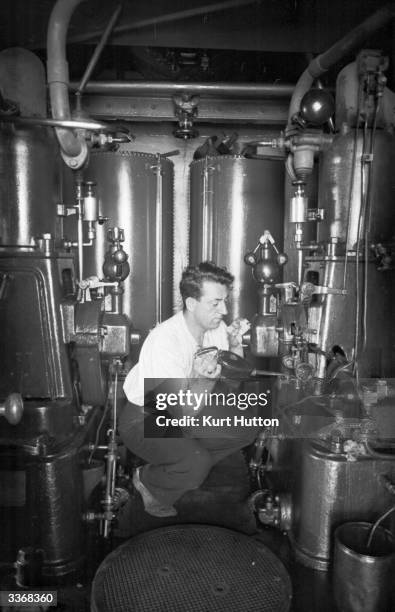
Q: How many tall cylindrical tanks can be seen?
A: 2